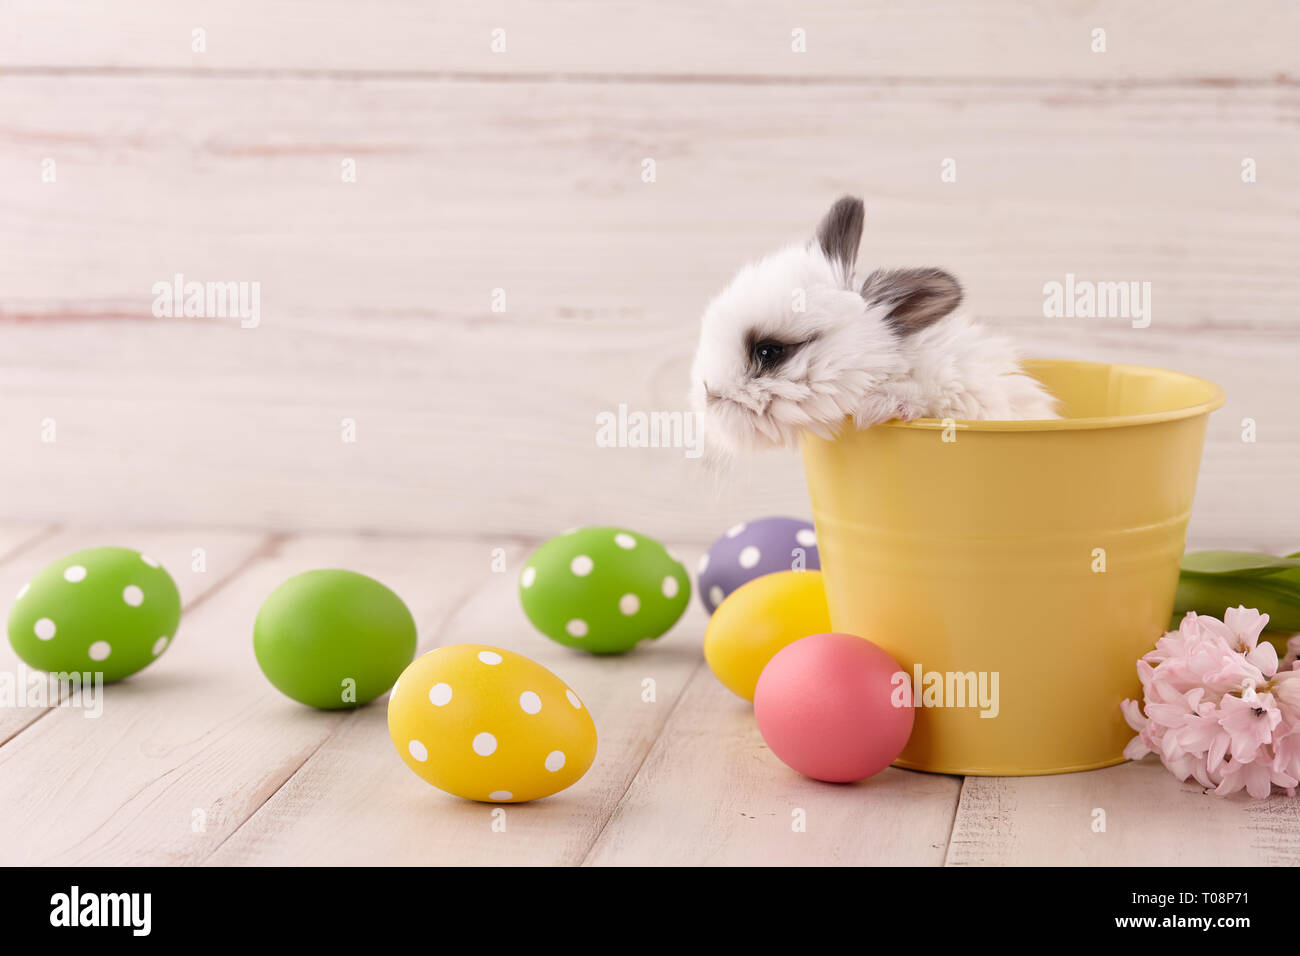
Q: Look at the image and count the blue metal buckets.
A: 0